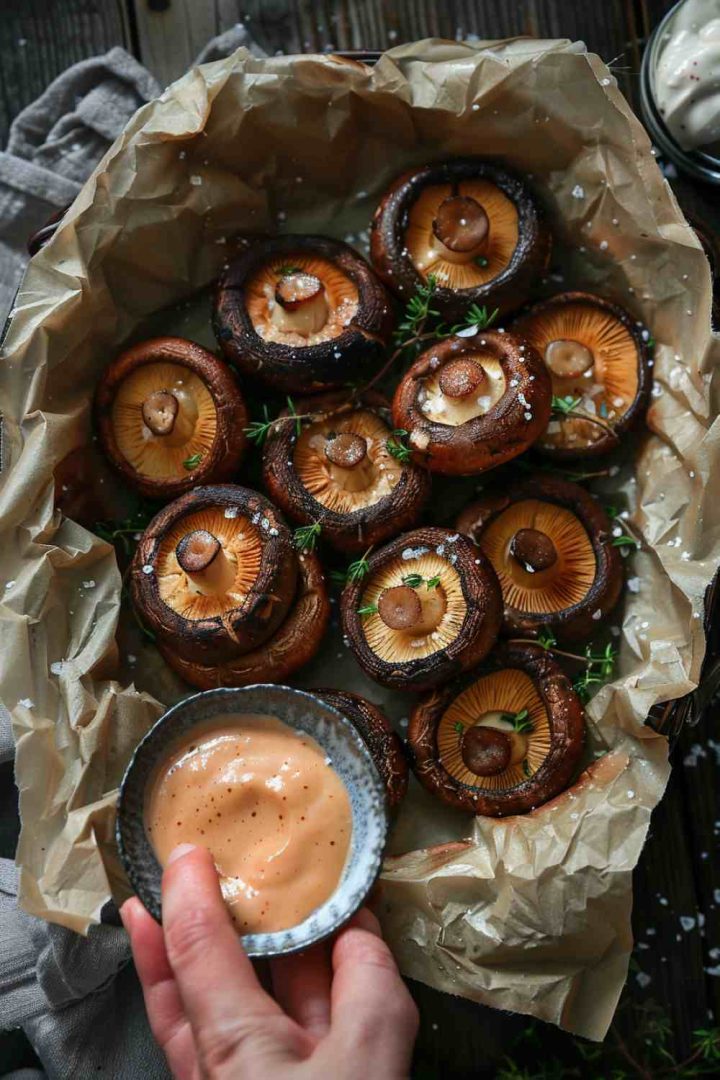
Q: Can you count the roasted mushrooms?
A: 12